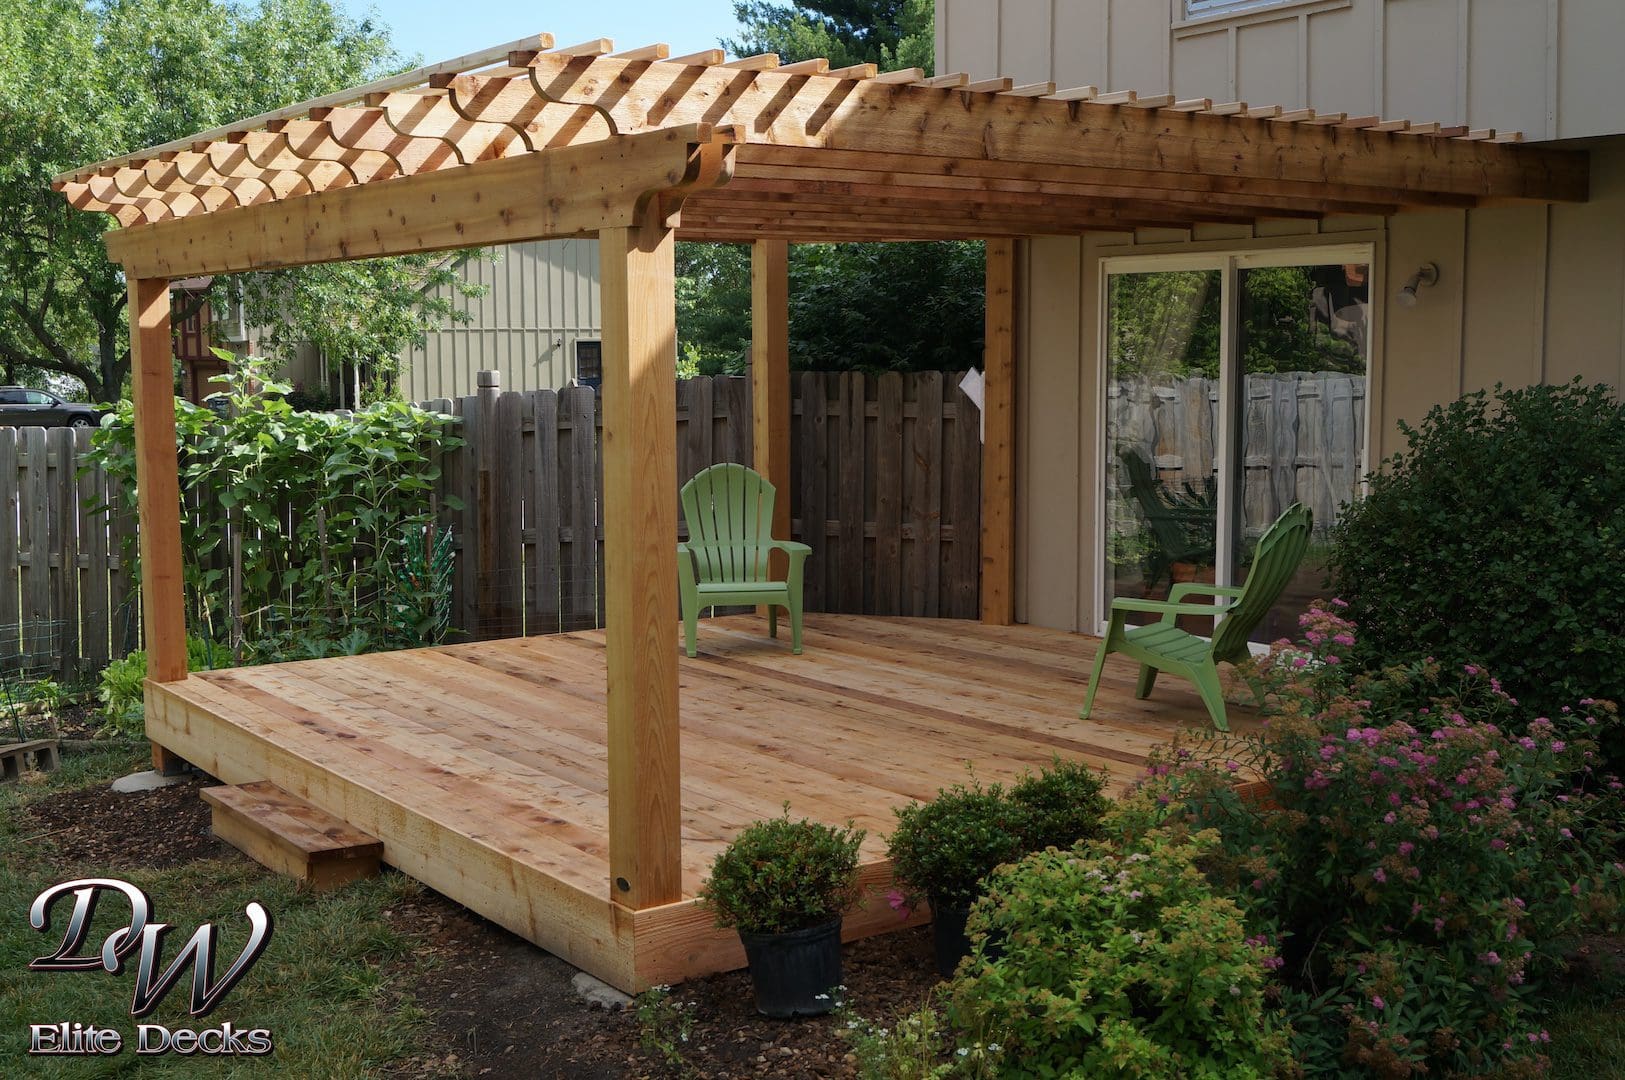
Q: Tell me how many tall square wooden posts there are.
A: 4